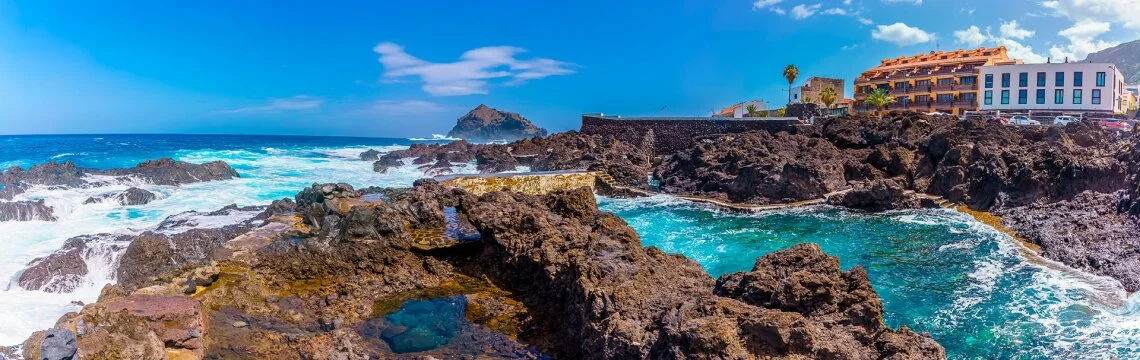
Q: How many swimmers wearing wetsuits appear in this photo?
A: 0